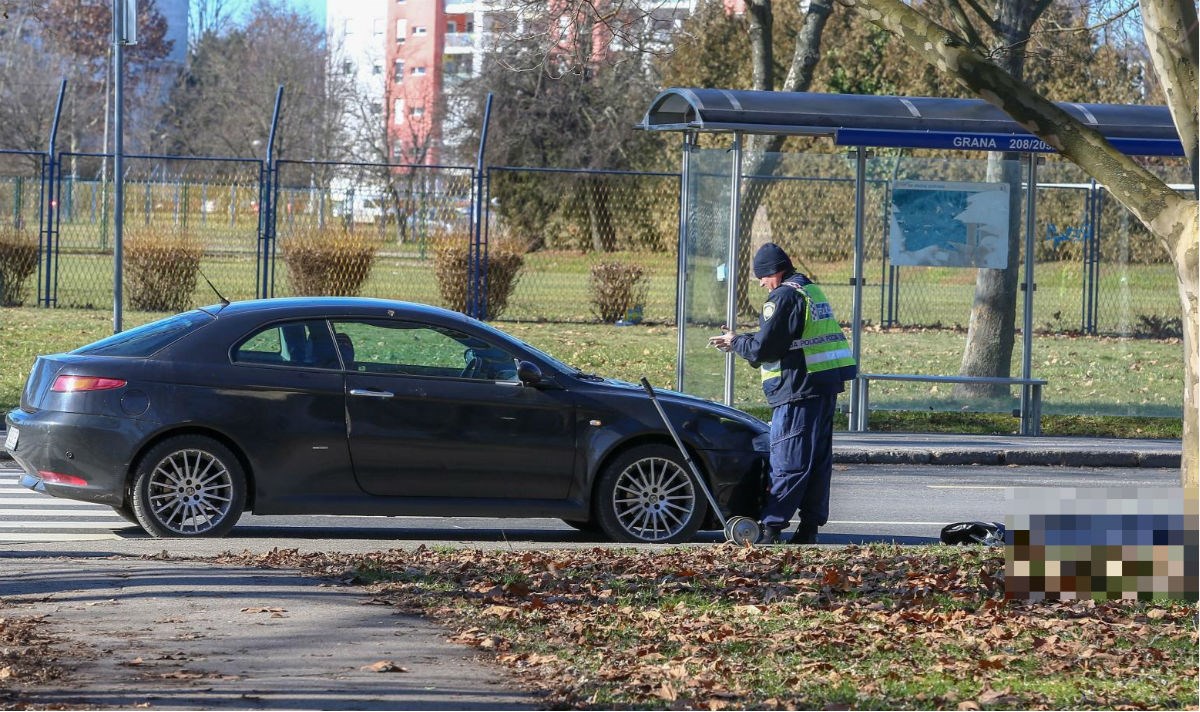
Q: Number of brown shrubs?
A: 5